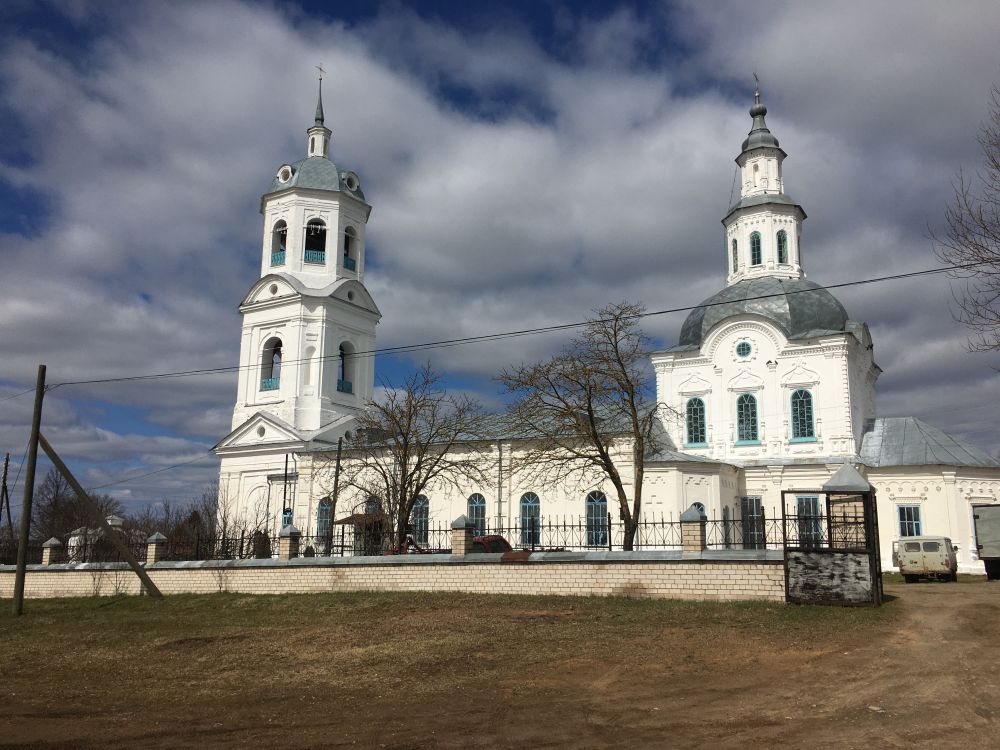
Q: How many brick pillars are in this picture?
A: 6